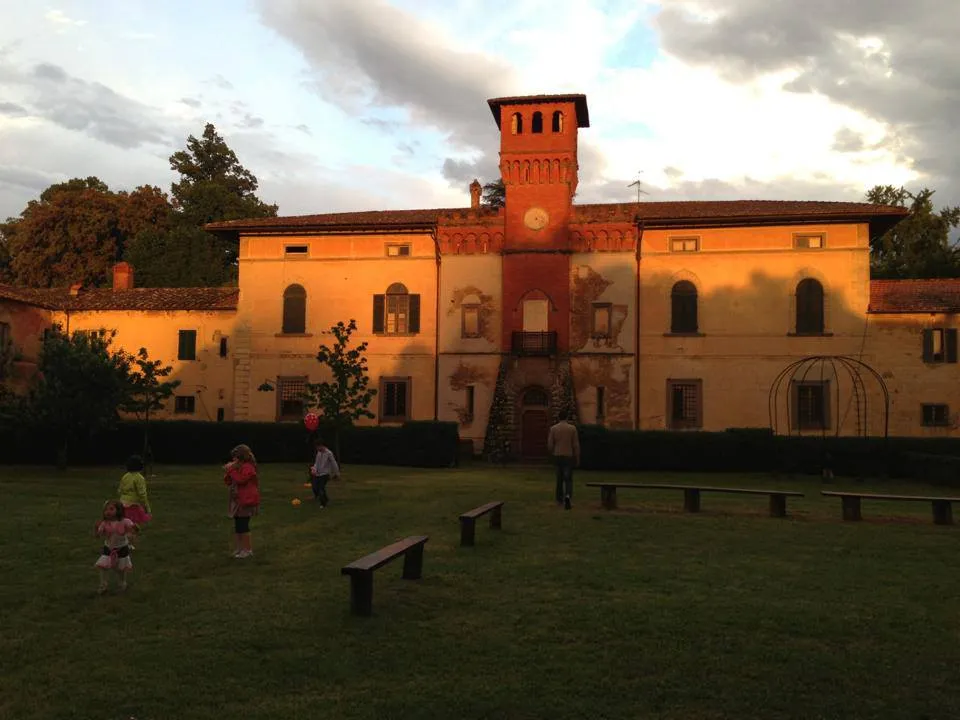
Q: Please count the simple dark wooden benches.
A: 4